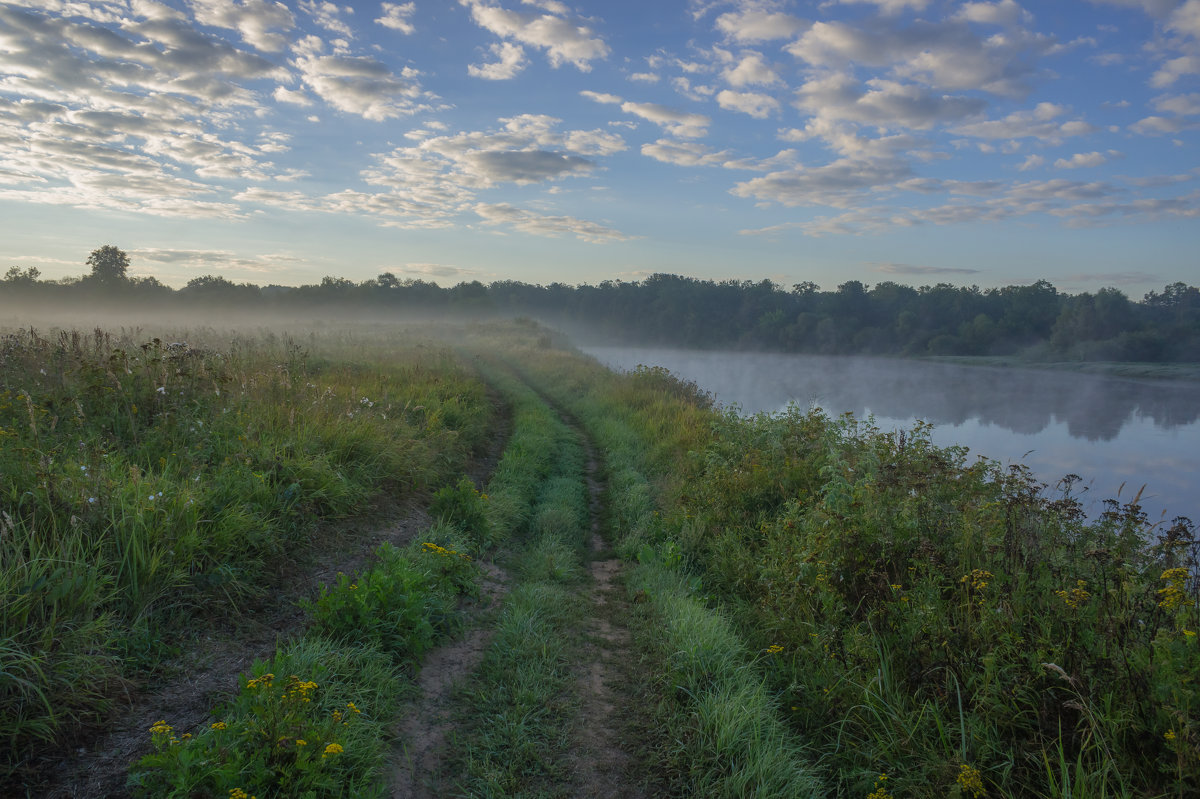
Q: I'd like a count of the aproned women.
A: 0